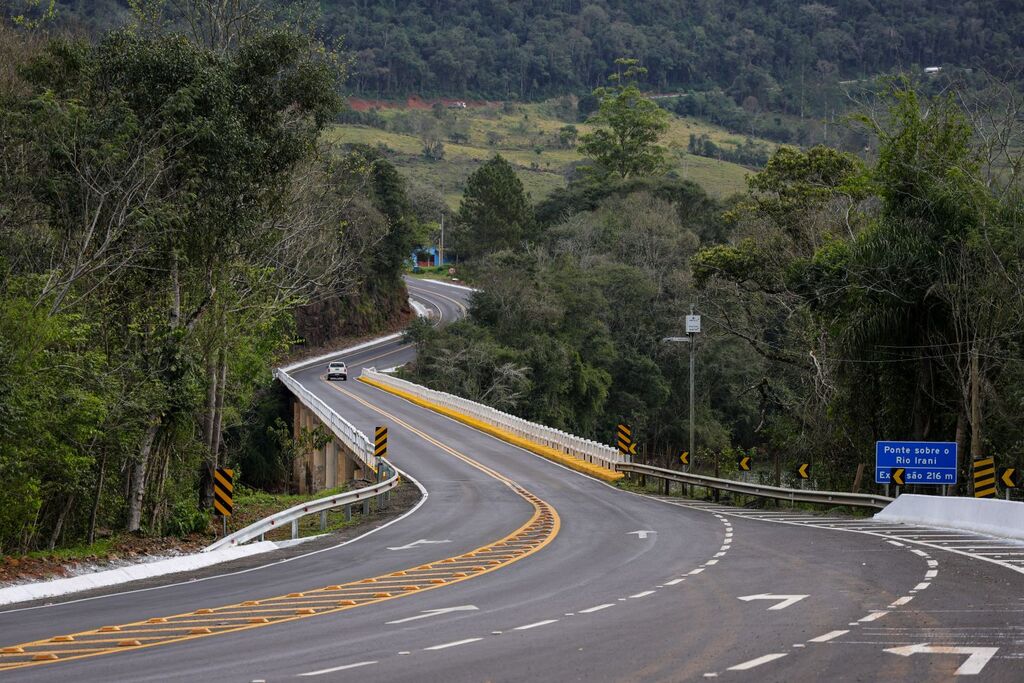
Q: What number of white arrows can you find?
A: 5